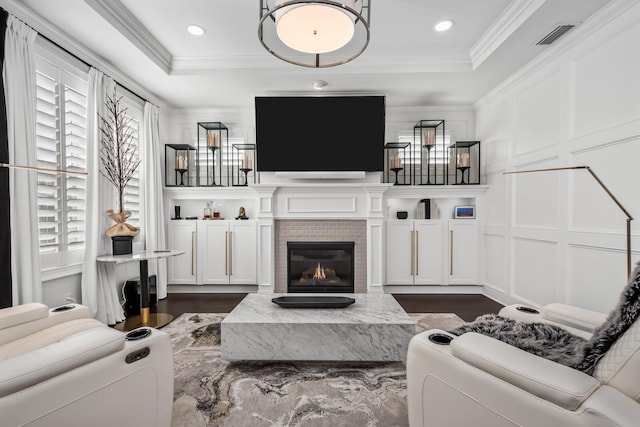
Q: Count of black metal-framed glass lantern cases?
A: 6